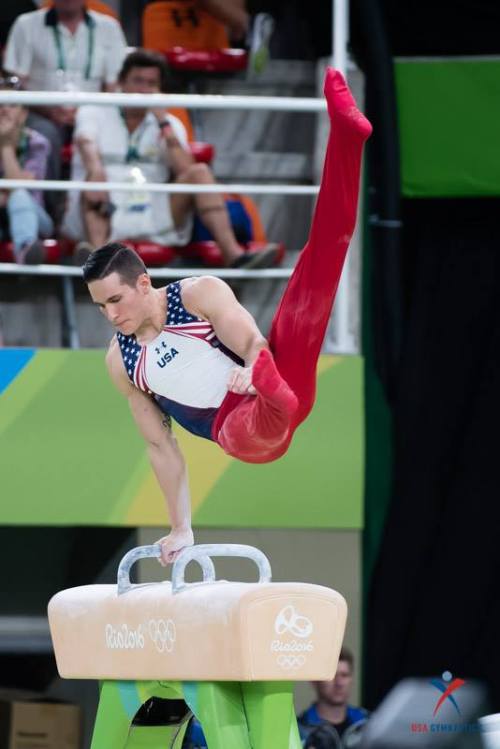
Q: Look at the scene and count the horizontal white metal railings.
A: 3